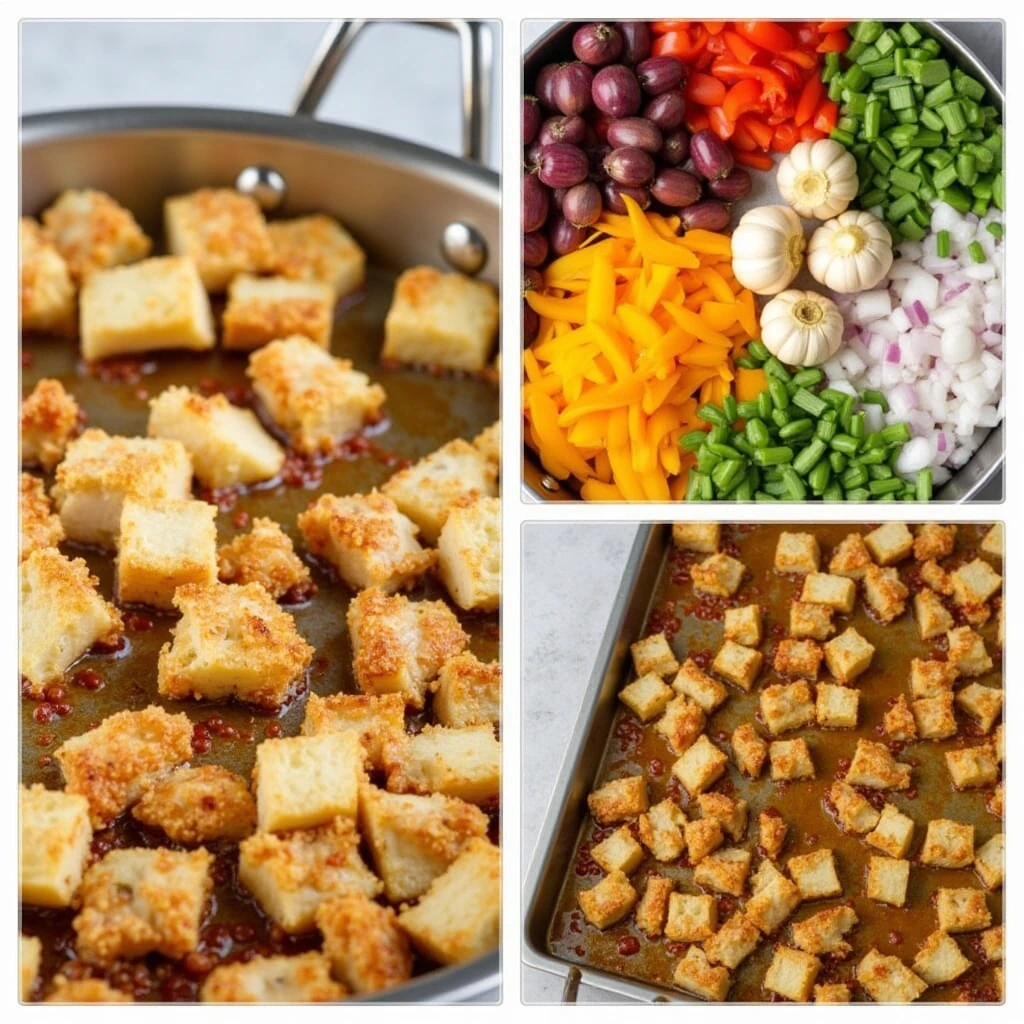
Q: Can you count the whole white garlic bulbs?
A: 4